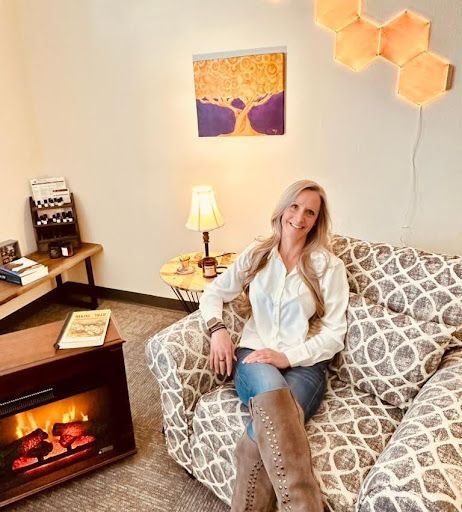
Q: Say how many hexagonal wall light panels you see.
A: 4